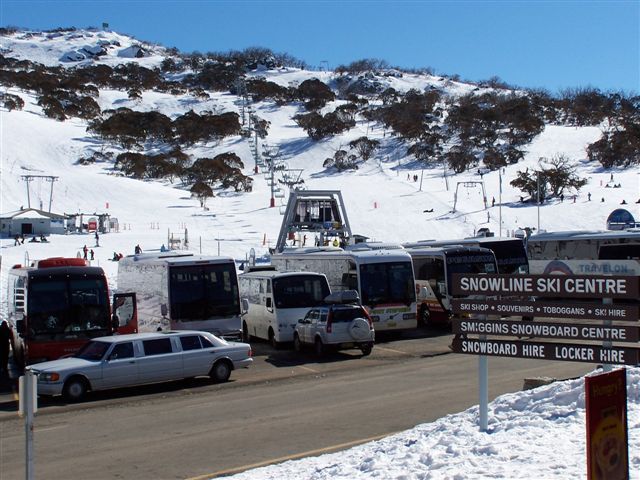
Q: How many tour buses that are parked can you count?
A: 7